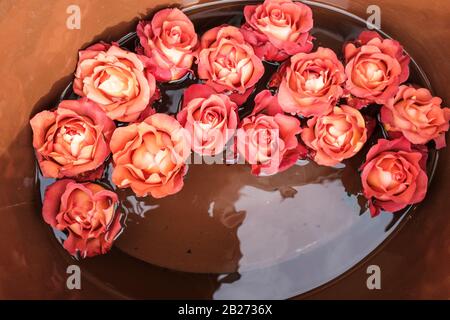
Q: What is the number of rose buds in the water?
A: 14